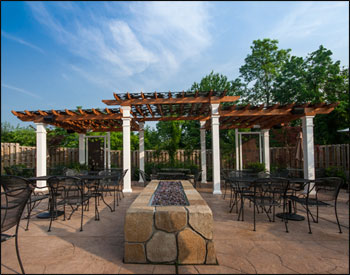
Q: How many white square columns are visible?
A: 8